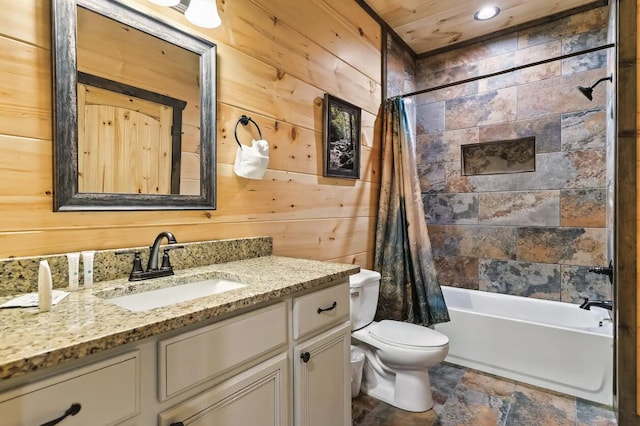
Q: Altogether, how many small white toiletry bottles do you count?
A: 3